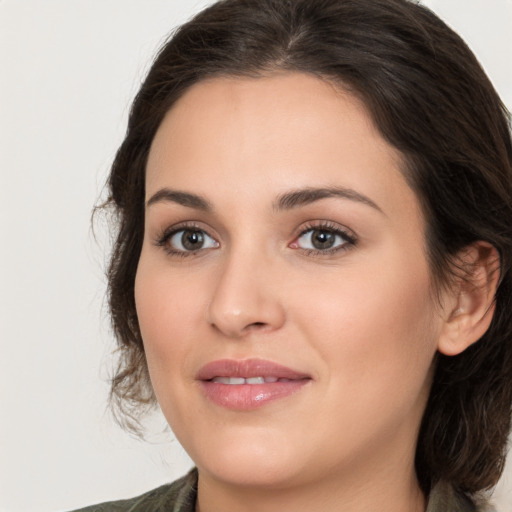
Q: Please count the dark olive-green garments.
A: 1